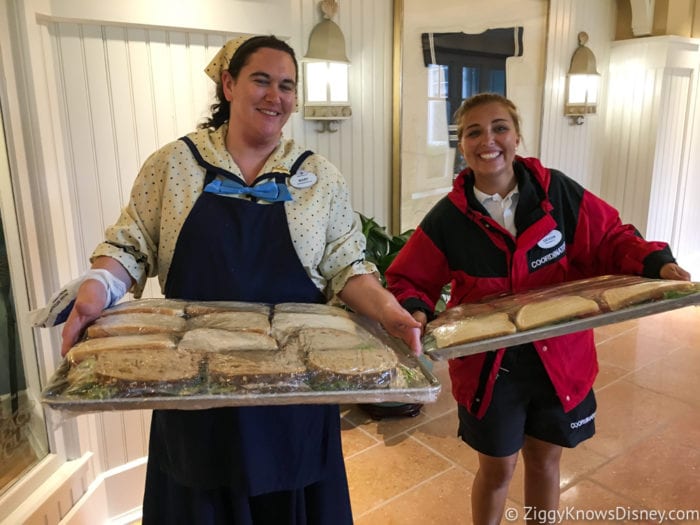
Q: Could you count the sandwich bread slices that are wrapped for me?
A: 15